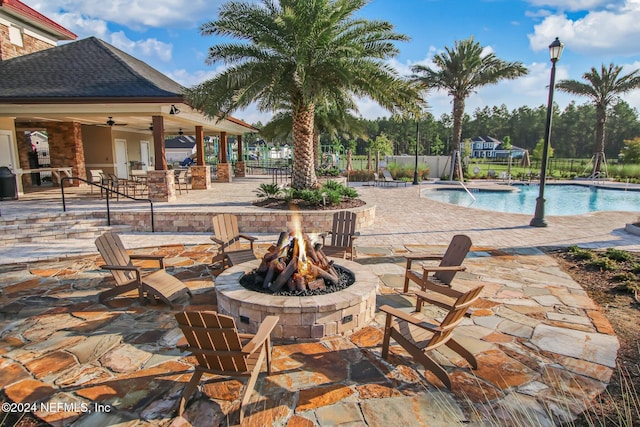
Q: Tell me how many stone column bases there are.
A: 4